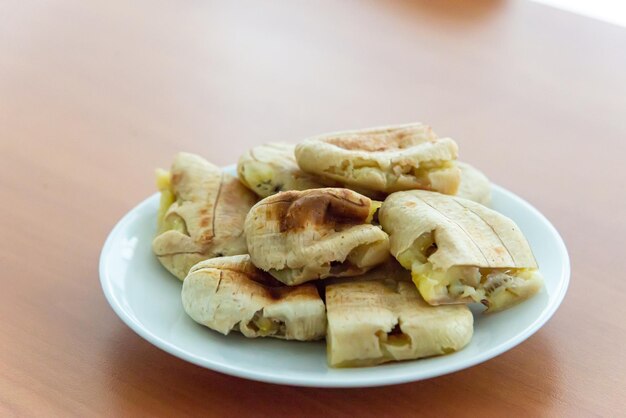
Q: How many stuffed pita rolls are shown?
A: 8